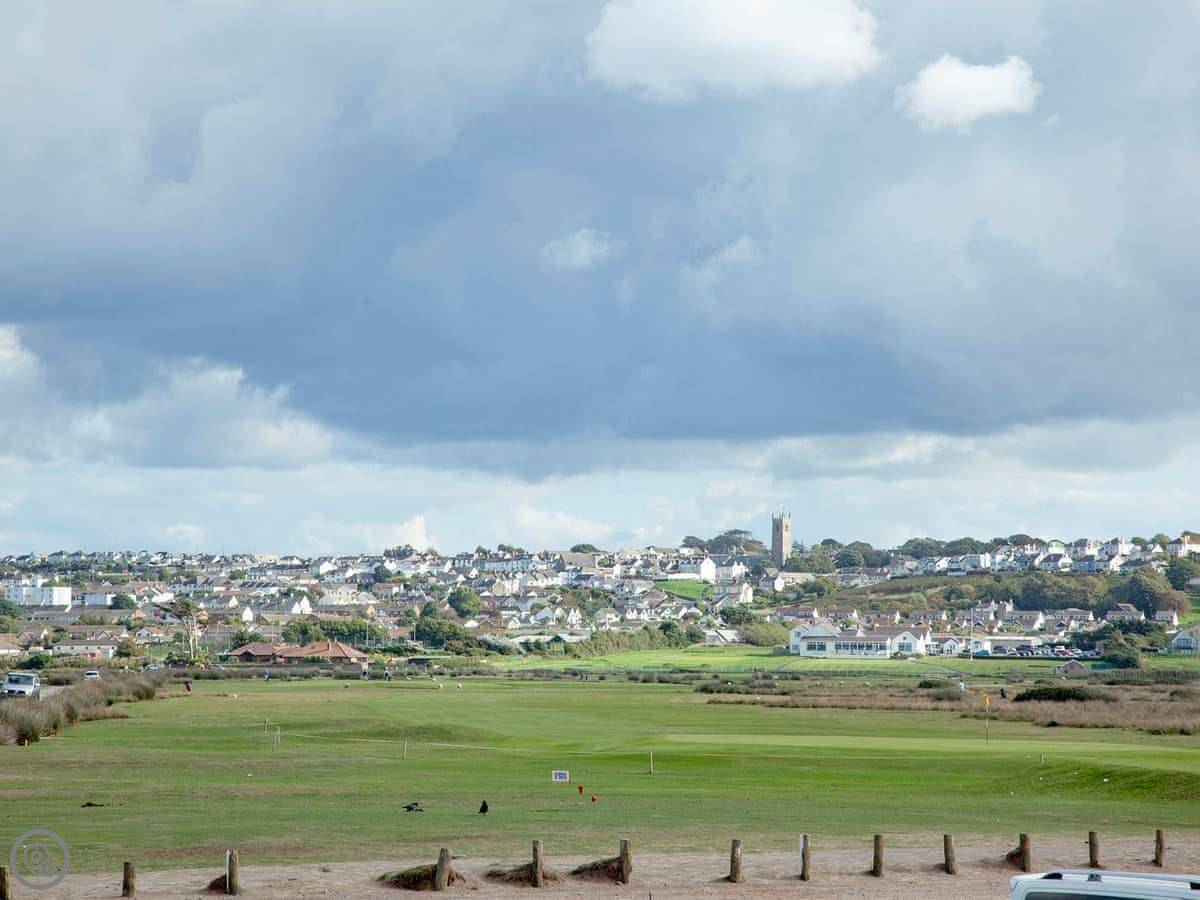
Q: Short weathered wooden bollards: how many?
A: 13